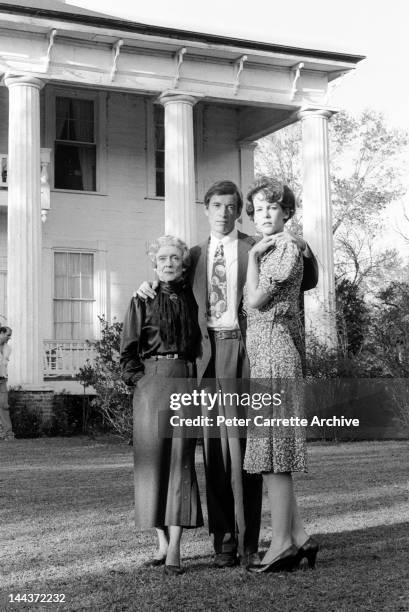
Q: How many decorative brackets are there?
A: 5